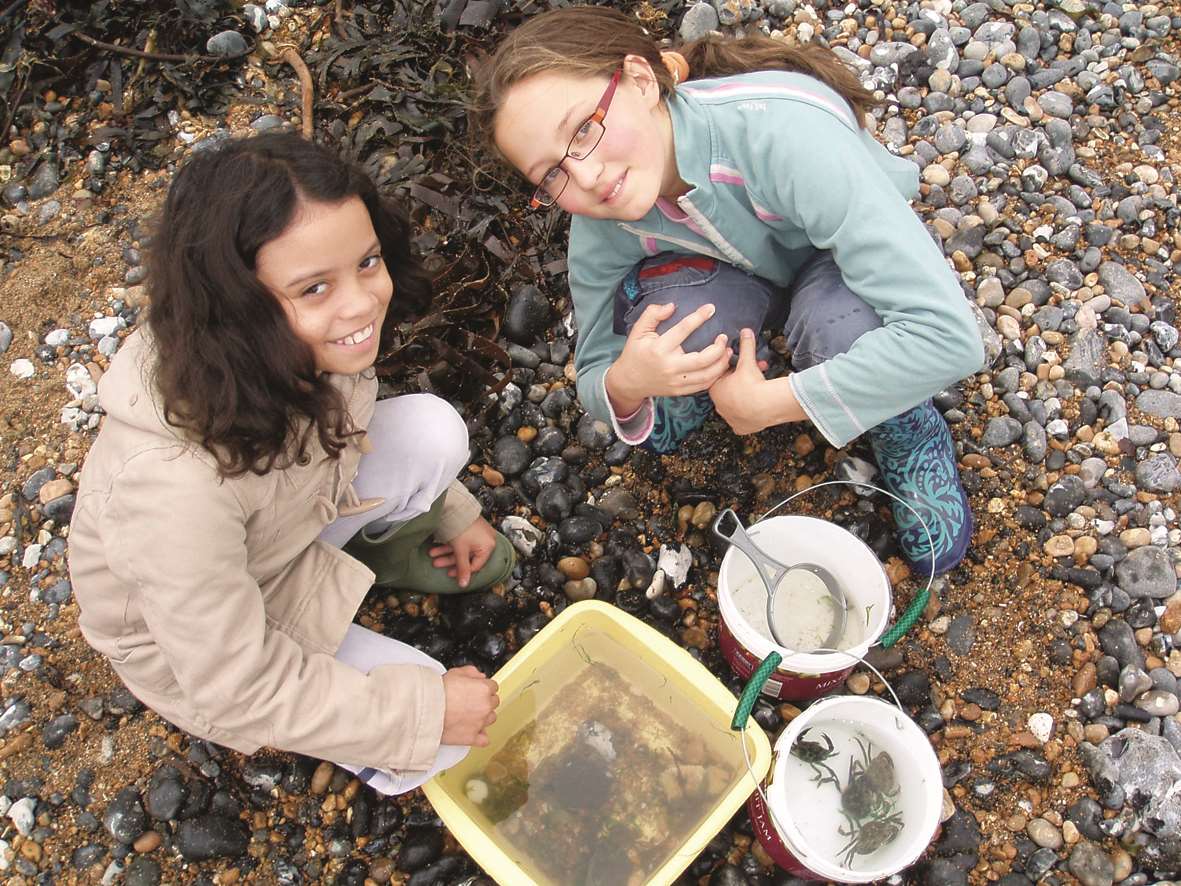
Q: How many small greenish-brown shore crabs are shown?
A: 4